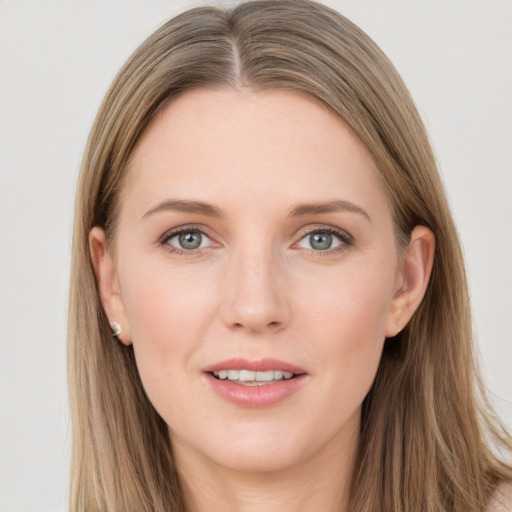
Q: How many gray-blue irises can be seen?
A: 2